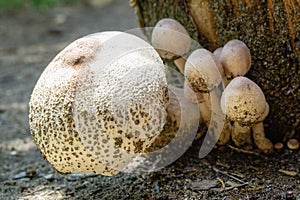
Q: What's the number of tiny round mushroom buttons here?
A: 2